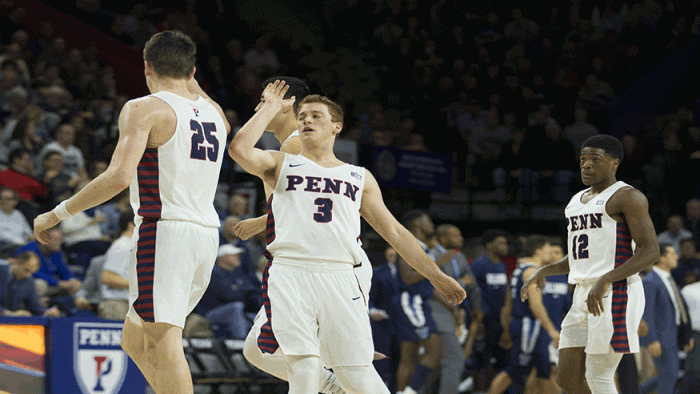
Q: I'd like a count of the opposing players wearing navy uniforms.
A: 4